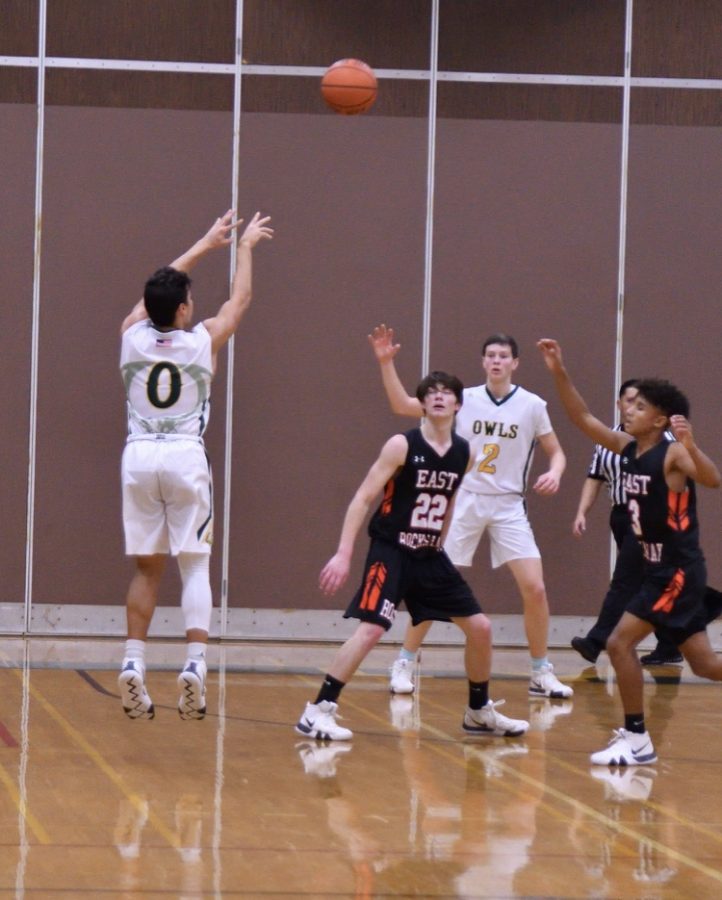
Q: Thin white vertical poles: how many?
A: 4